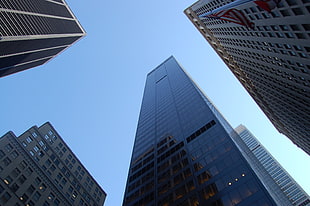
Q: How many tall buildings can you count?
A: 5